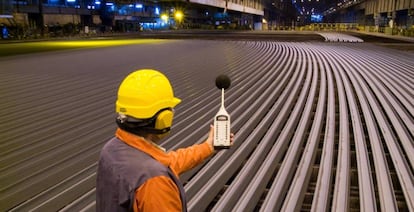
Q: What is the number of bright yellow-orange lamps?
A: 2